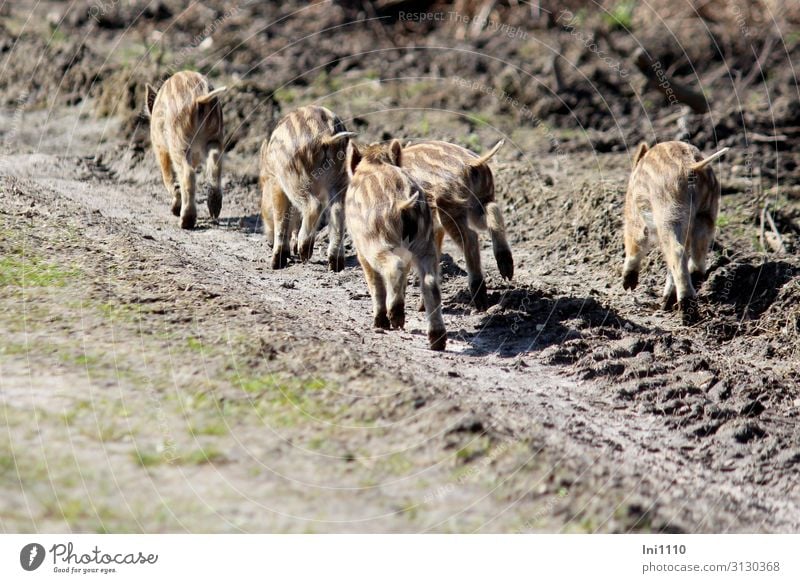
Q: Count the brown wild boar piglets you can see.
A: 5